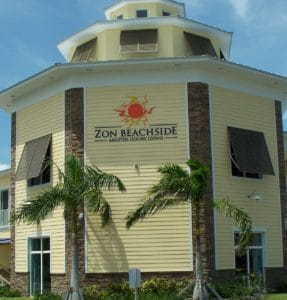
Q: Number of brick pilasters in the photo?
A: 4